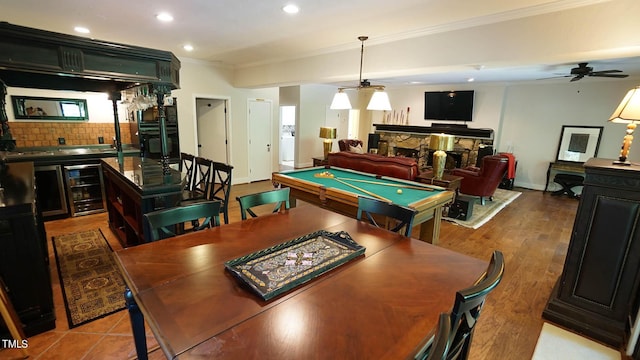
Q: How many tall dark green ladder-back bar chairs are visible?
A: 3